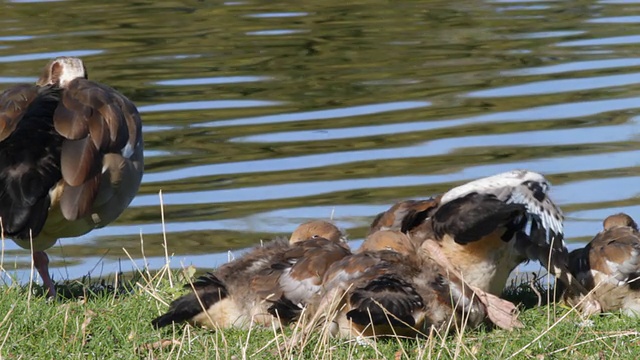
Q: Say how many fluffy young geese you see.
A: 4